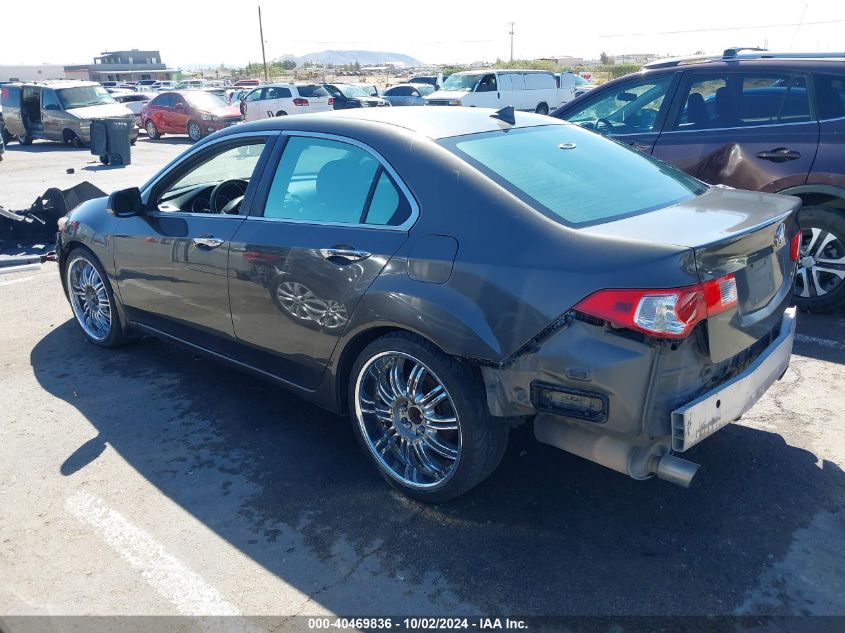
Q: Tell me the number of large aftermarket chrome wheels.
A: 2